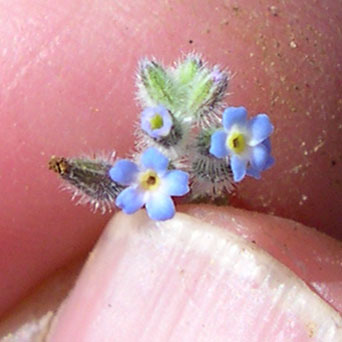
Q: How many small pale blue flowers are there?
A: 3